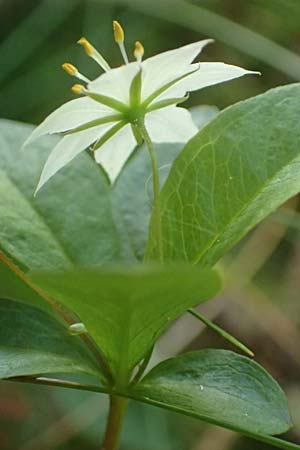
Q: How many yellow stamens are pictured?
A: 5